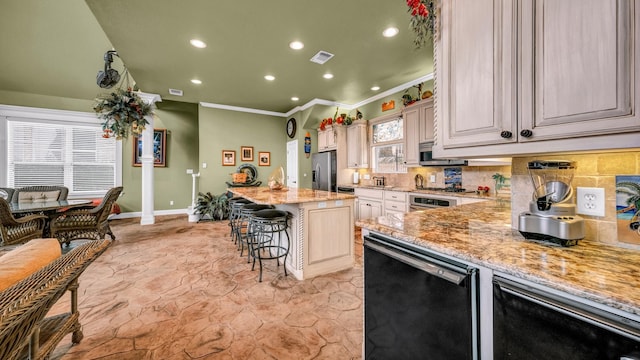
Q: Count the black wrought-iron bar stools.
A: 4